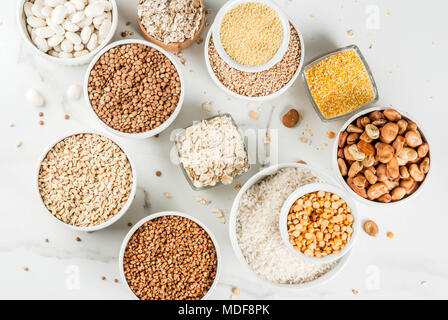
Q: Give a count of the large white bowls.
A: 7